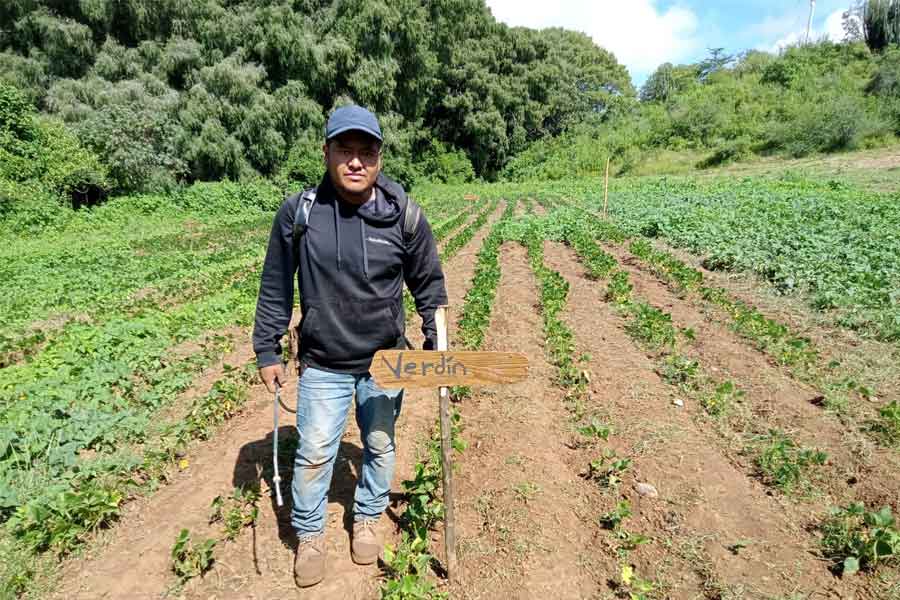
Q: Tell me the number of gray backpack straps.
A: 2